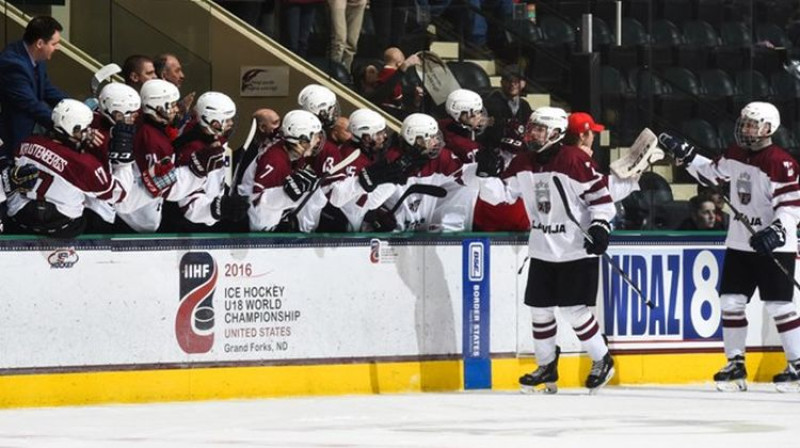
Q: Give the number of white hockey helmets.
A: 11